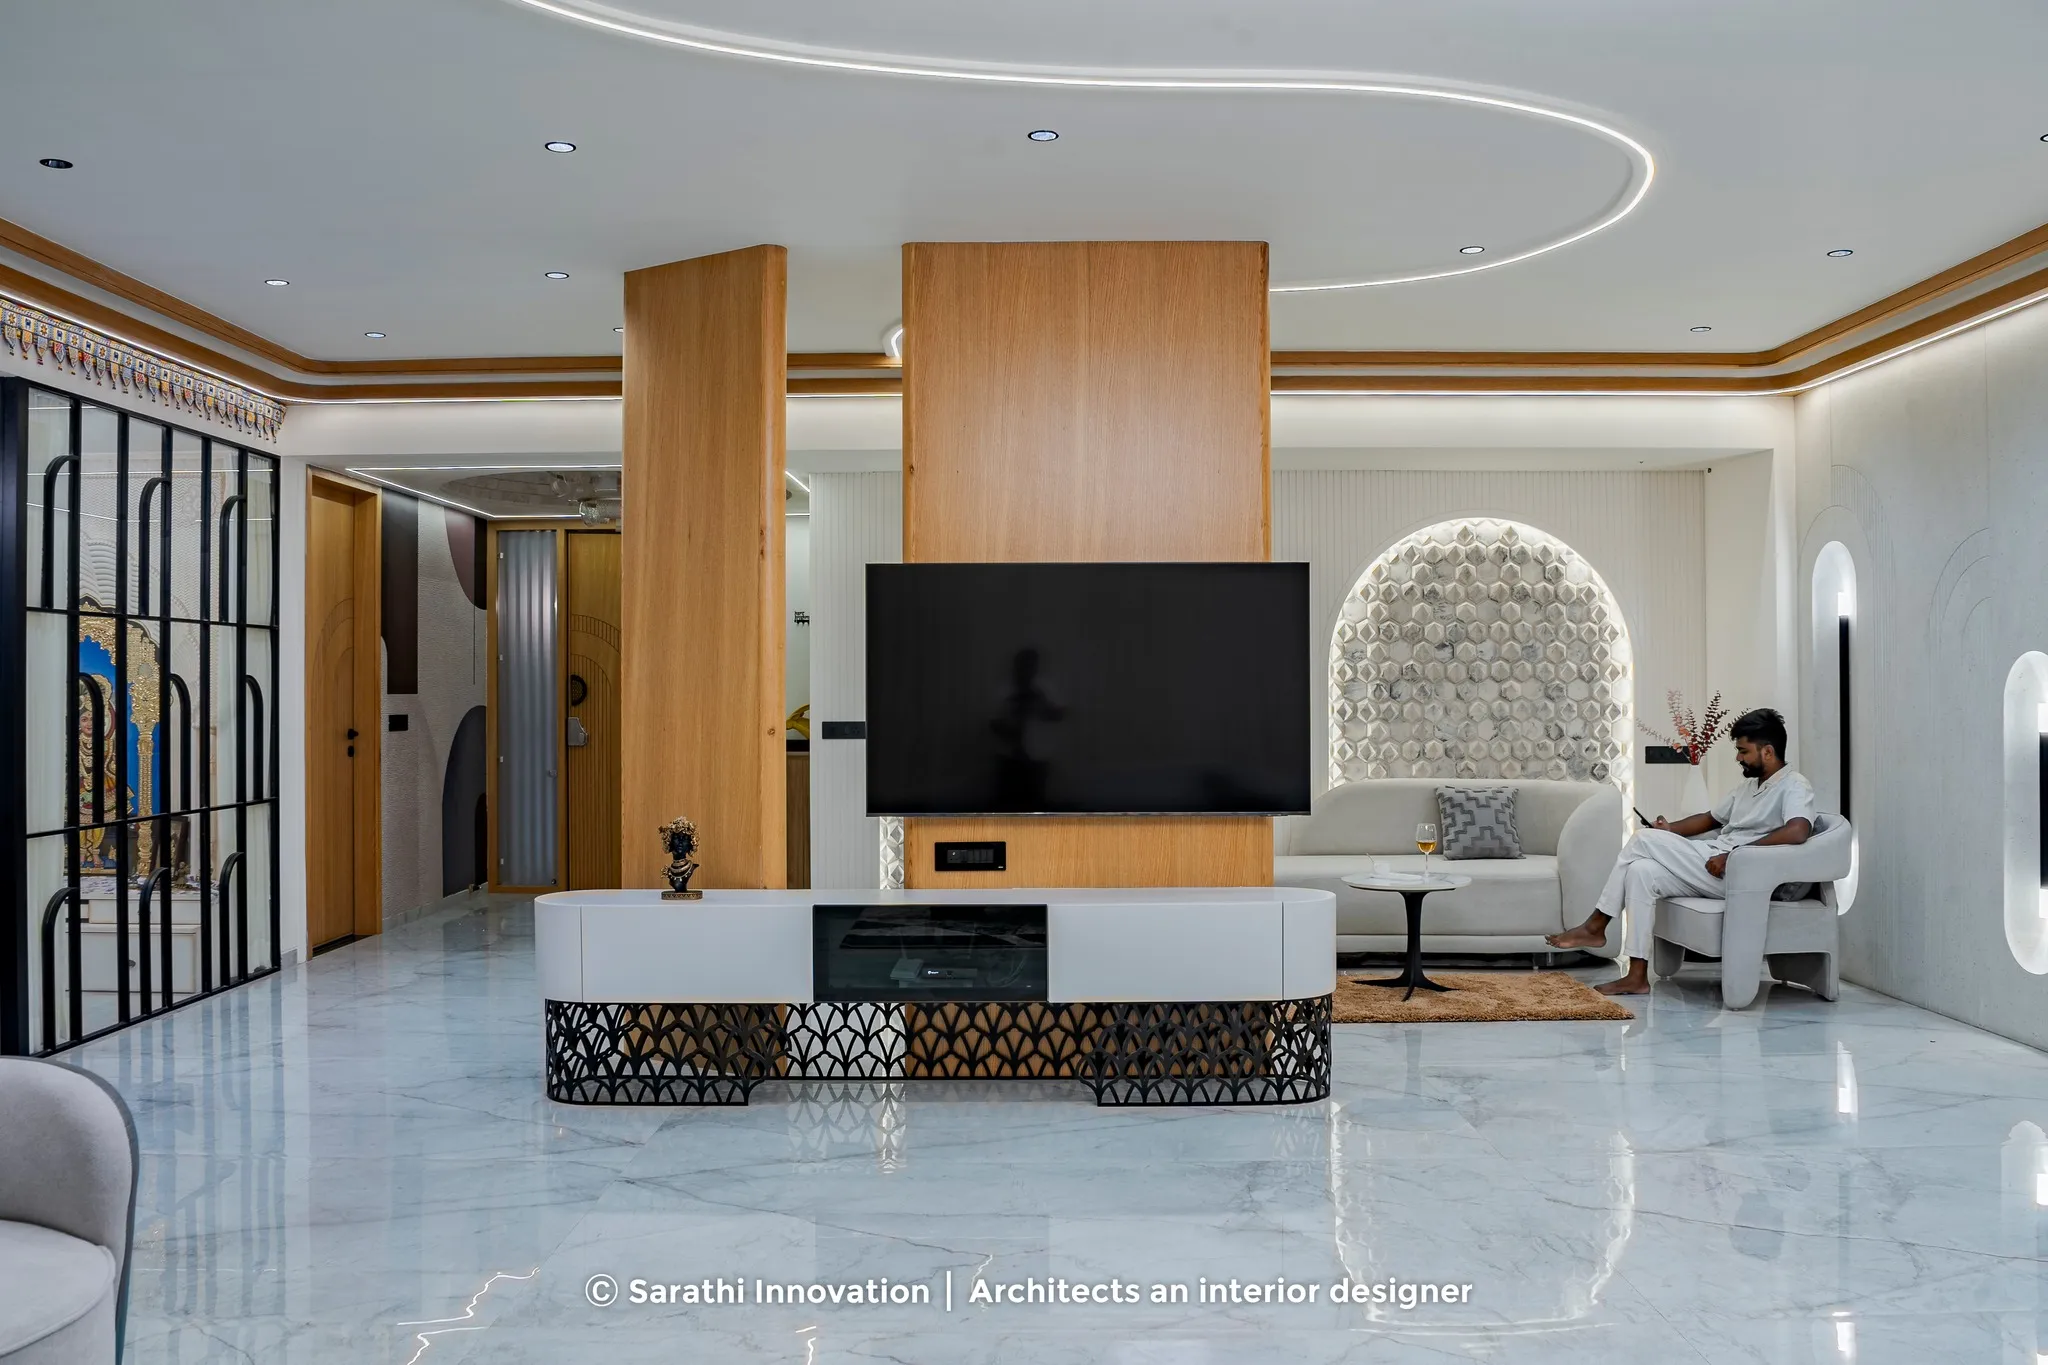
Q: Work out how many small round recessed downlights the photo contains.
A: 11